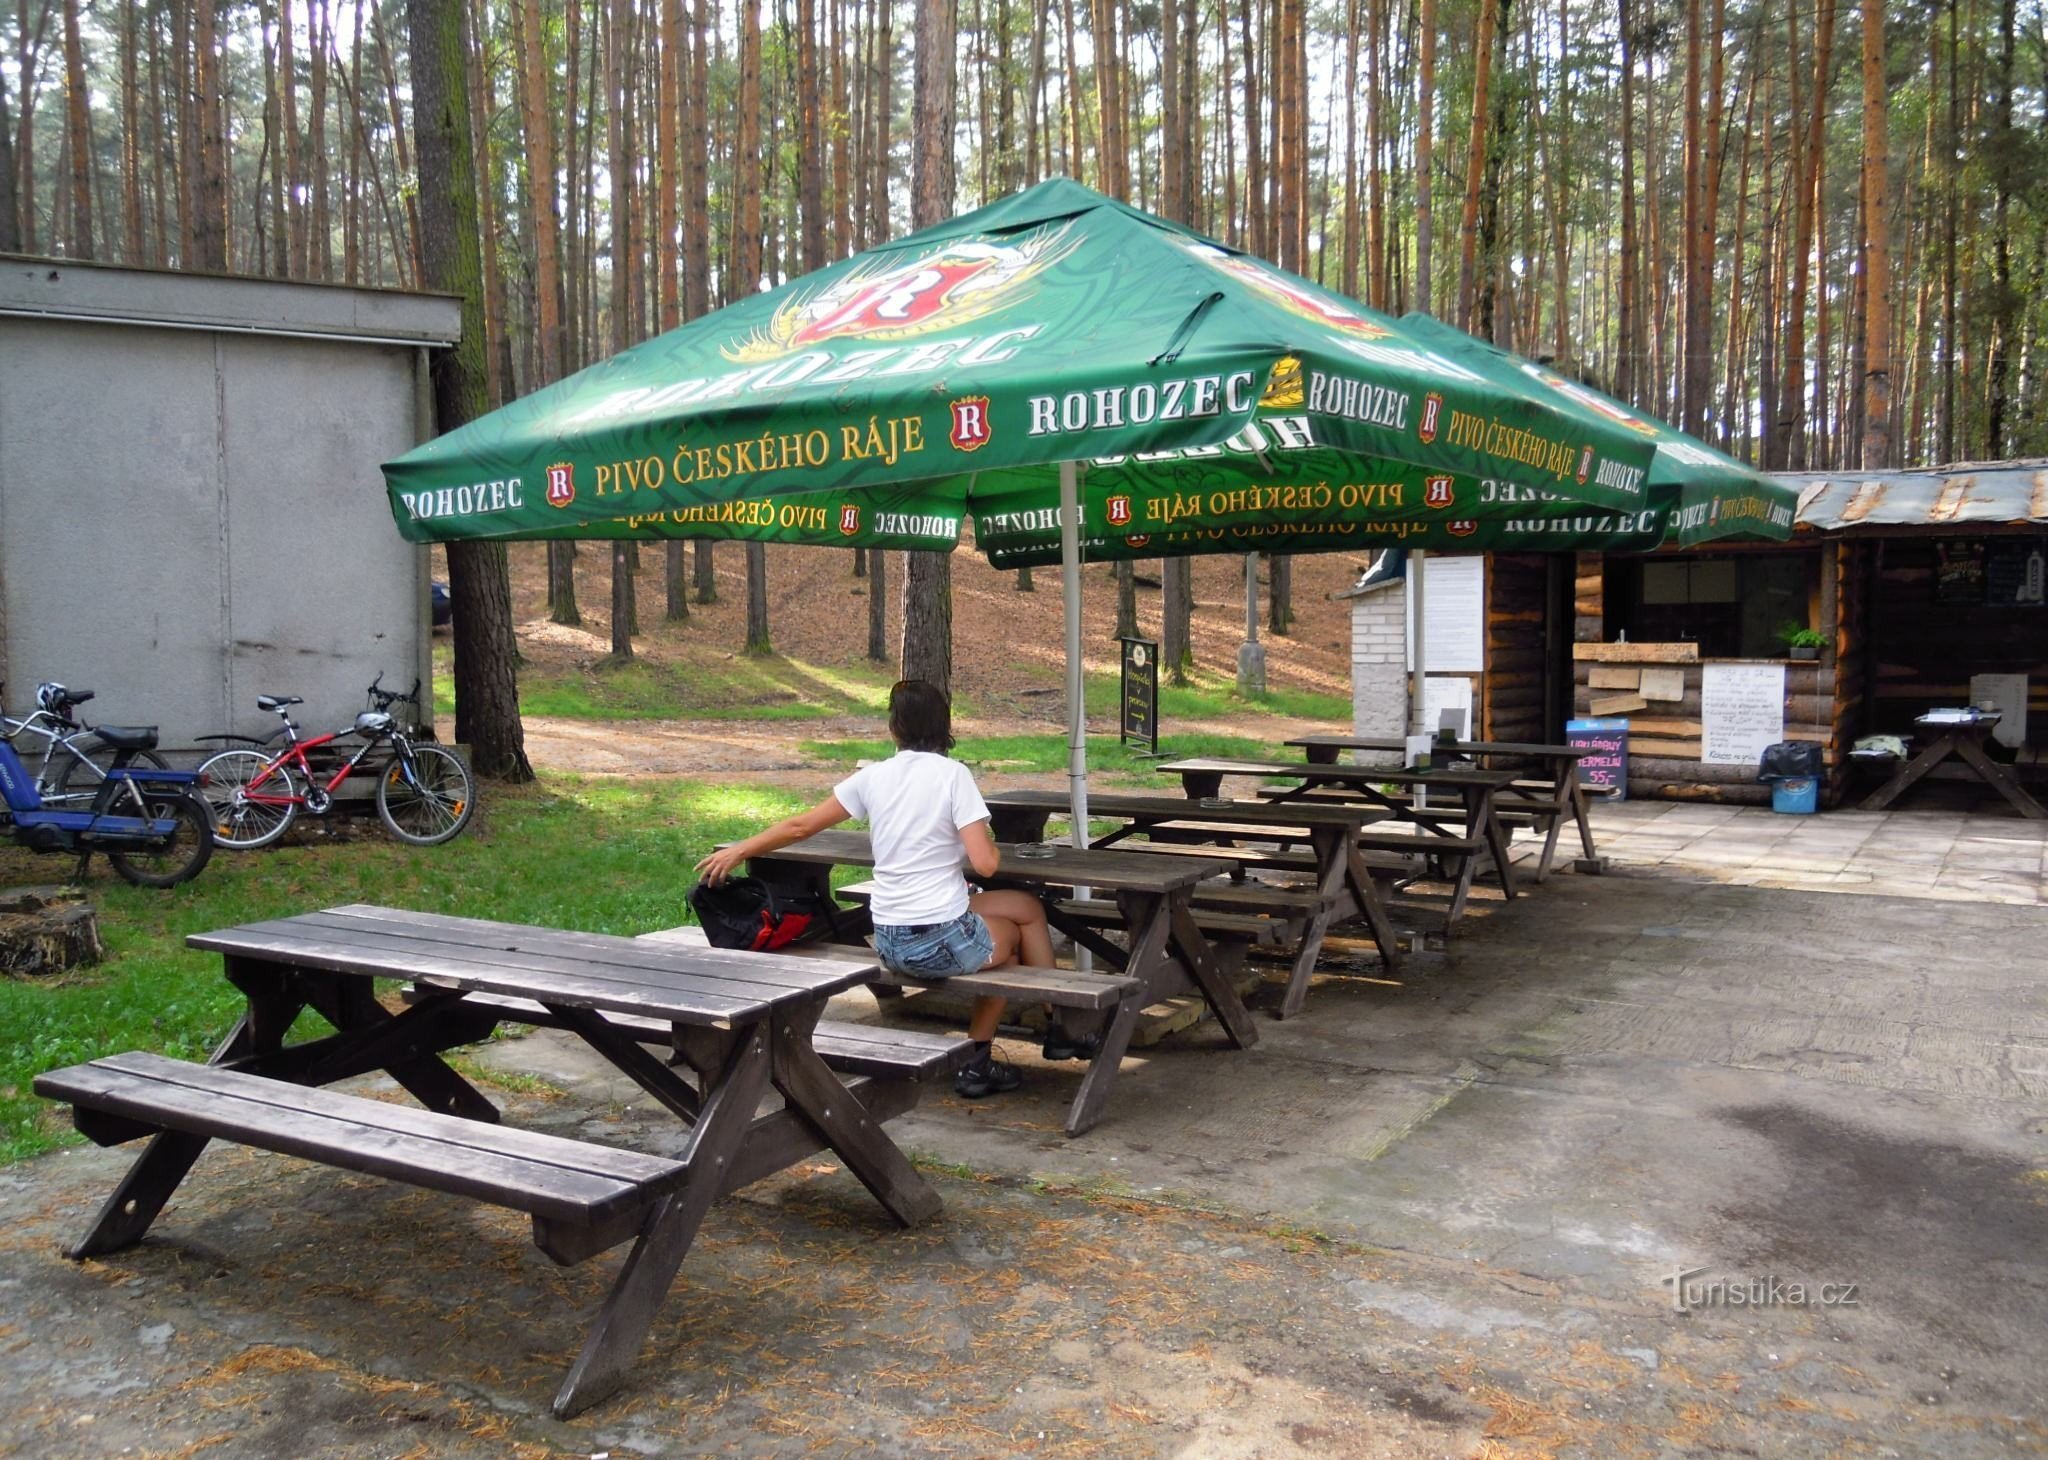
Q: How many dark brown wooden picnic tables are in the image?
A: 6